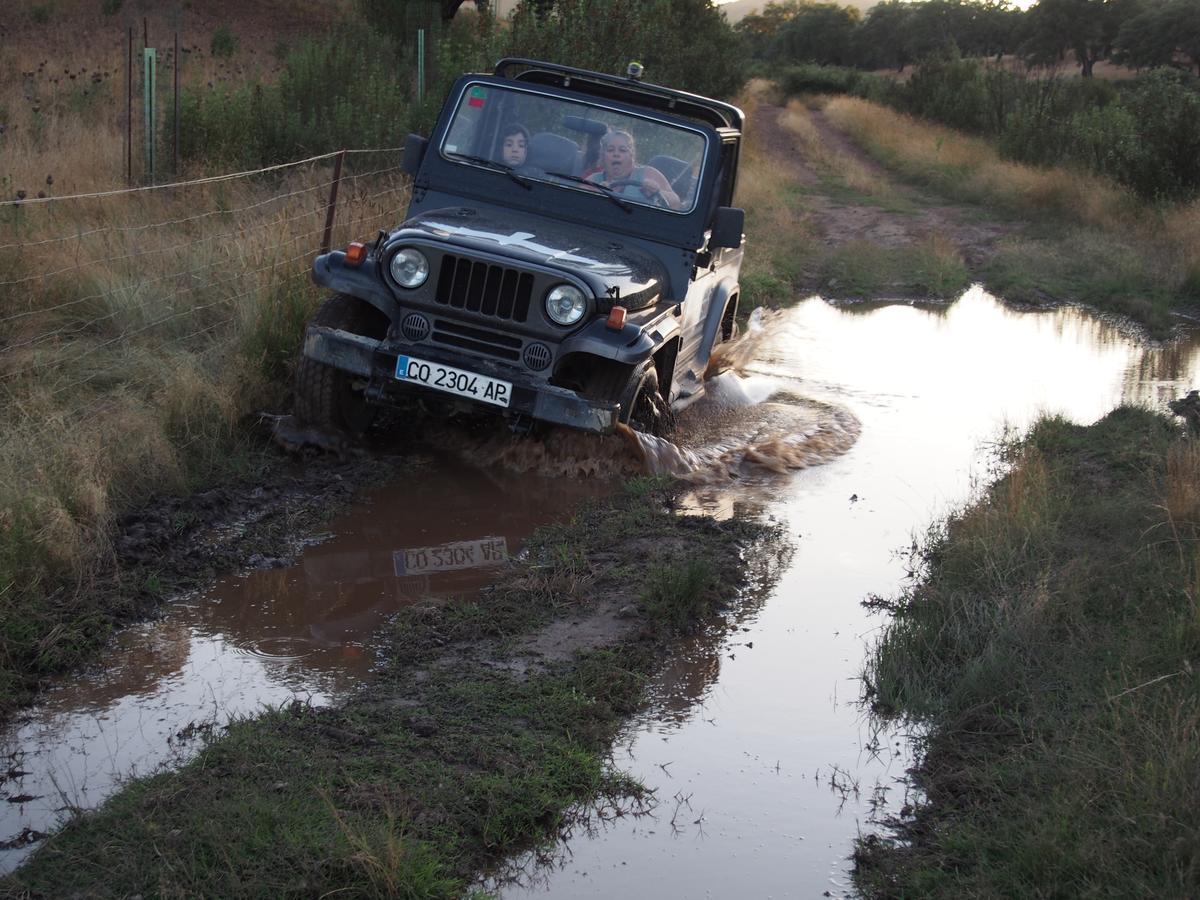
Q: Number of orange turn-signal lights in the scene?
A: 2